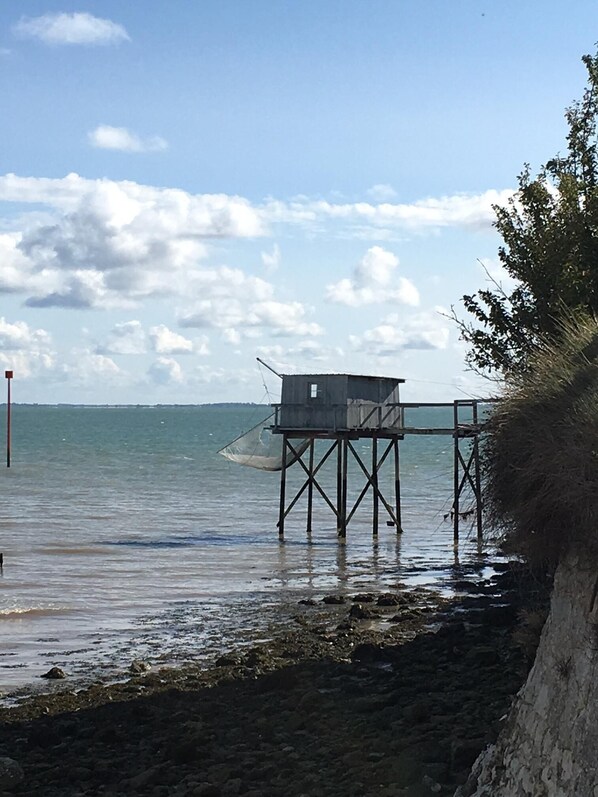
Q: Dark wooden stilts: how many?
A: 8